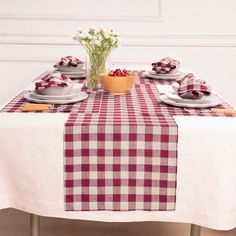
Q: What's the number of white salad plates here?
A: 4